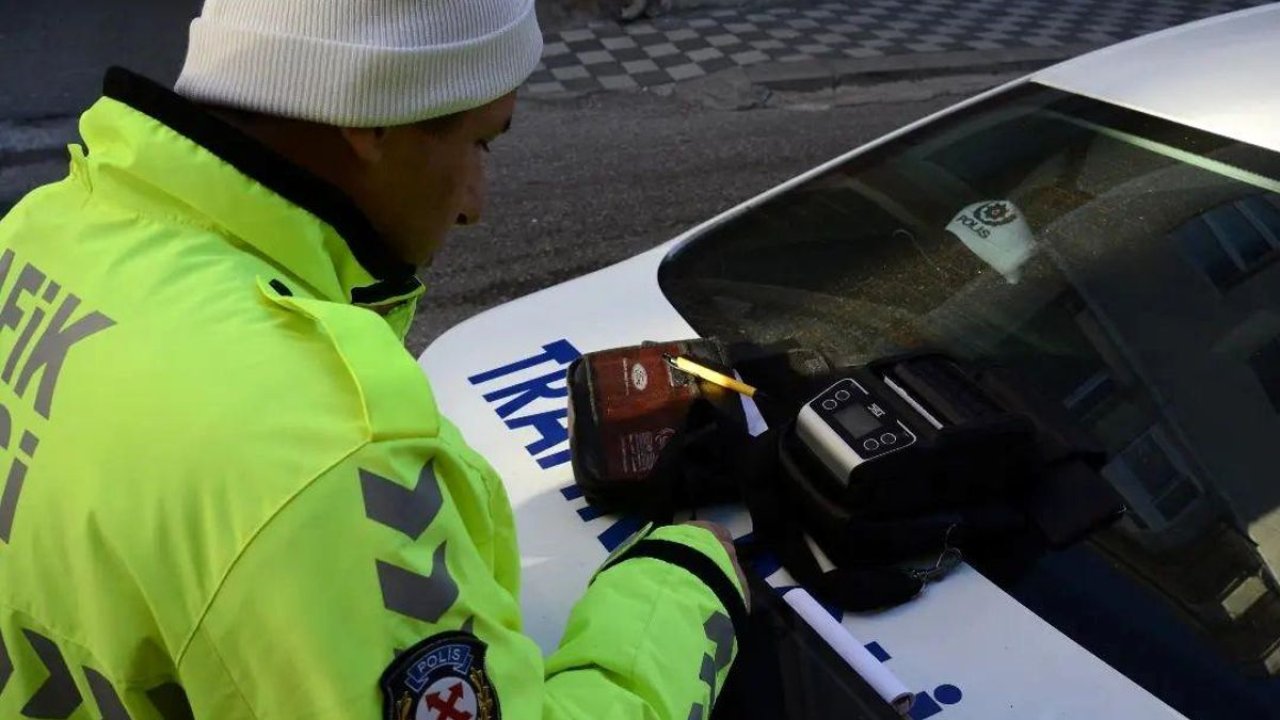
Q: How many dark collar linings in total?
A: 1